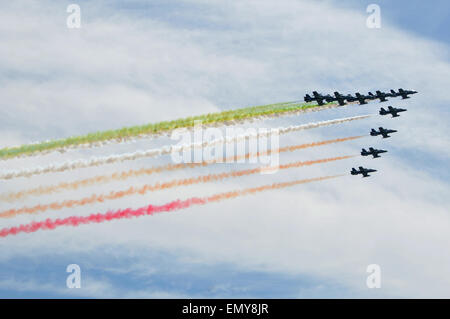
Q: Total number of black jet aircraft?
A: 9